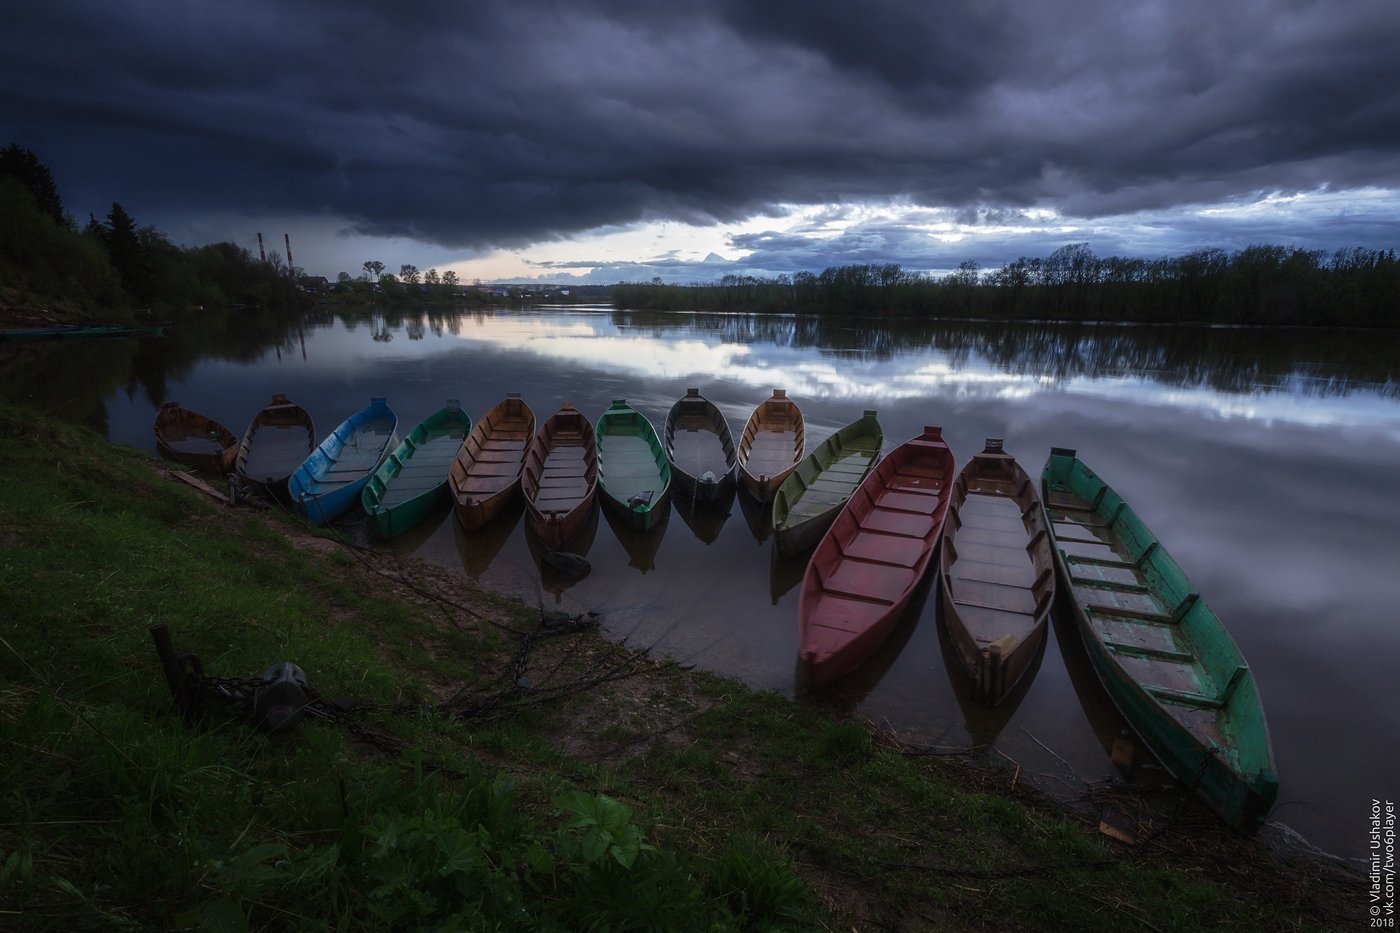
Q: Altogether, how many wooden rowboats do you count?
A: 13